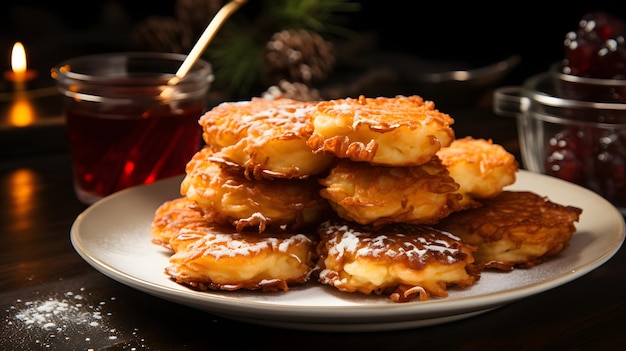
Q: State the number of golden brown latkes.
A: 9